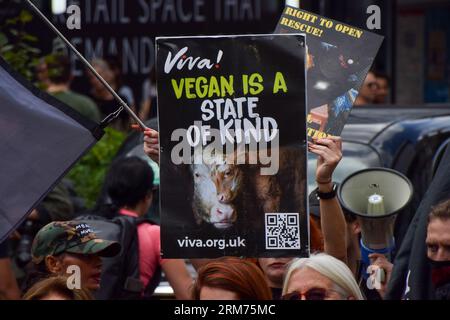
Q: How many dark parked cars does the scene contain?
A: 1